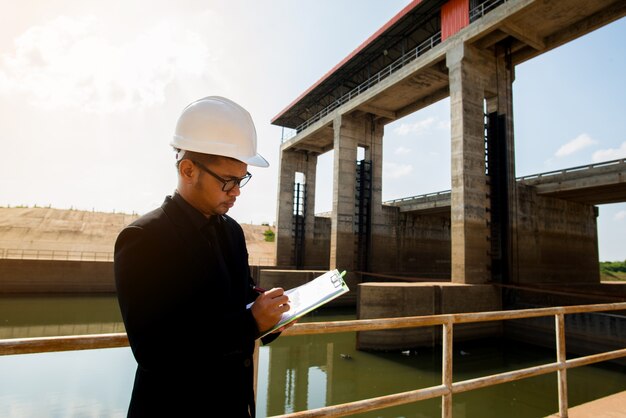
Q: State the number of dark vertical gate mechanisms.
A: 3